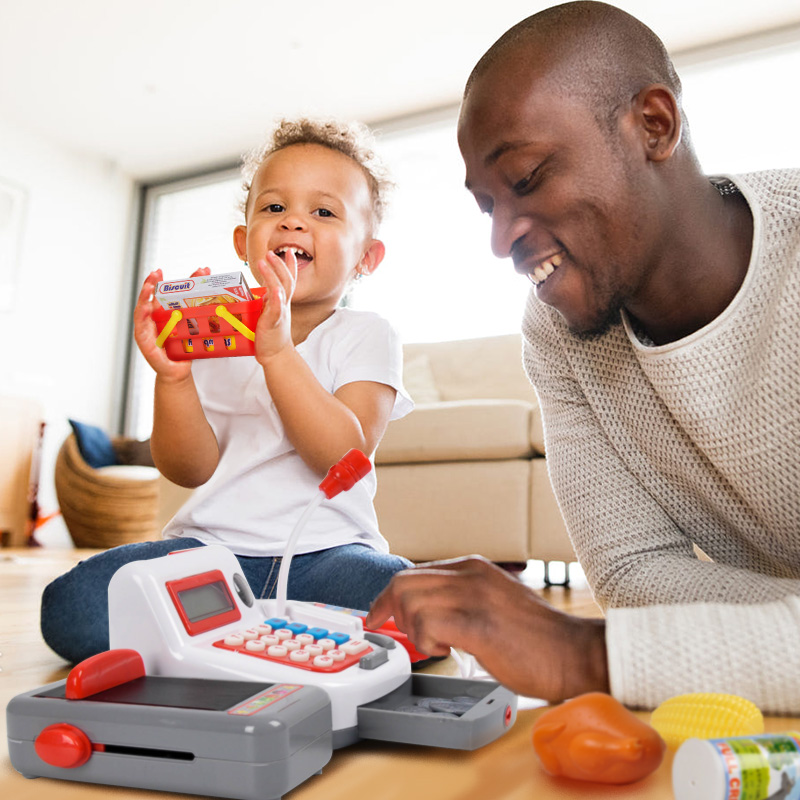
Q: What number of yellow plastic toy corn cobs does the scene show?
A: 1